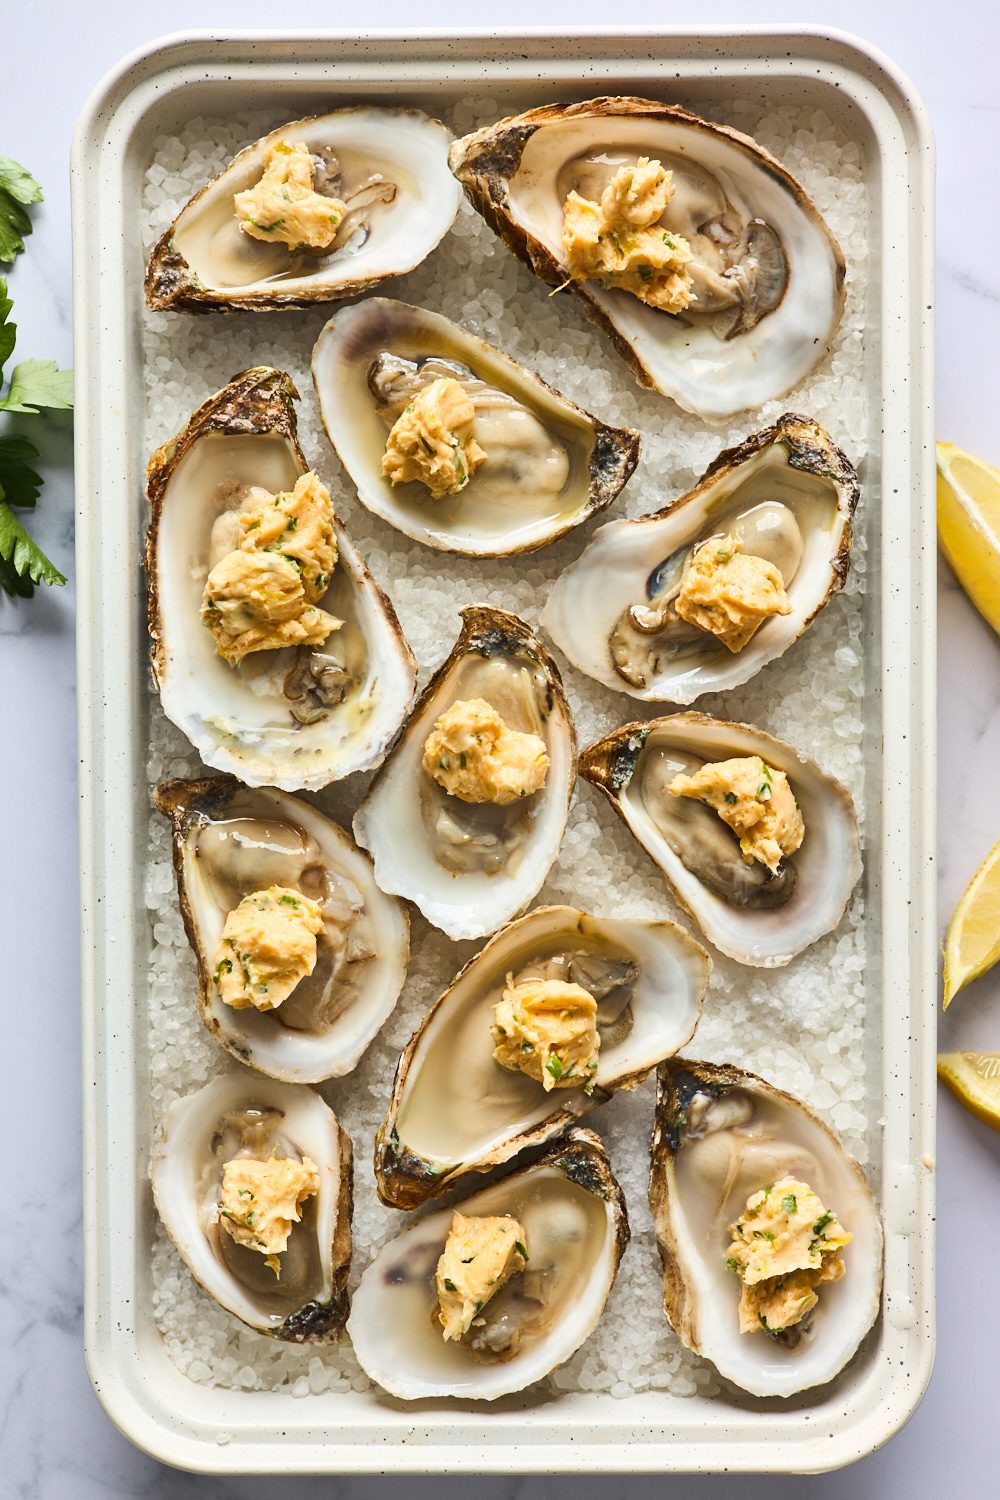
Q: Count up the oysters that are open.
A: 12